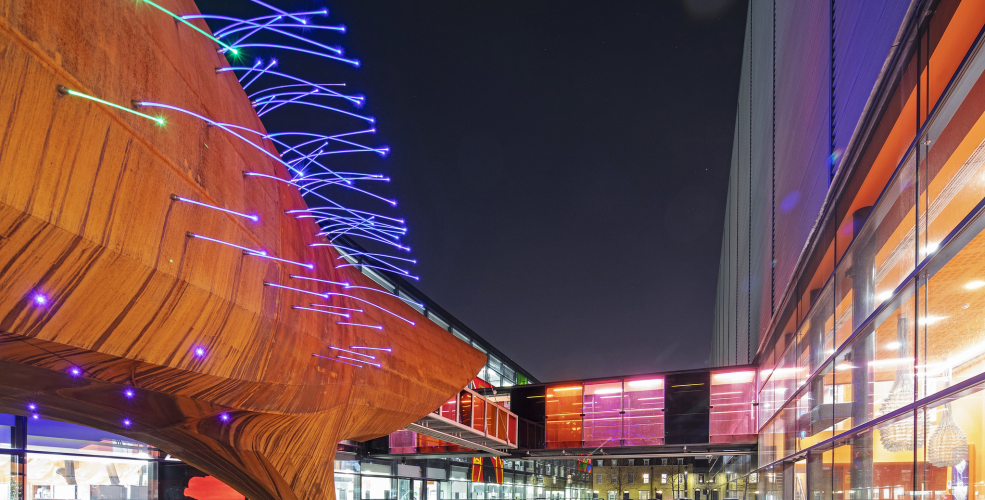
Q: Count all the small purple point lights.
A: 8